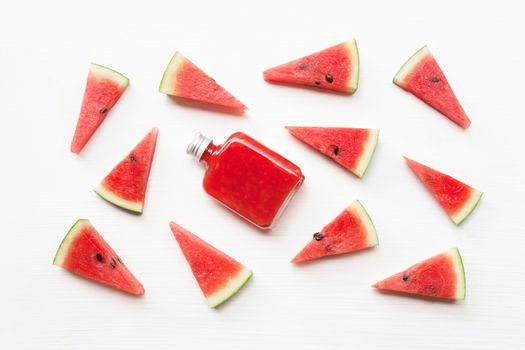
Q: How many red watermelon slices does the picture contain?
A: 11